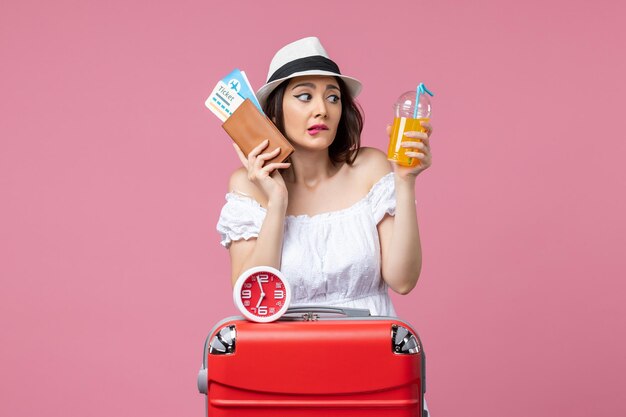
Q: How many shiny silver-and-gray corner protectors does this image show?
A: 2